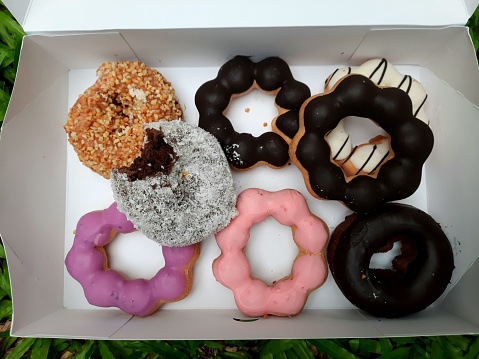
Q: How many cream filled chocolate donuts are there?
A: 0